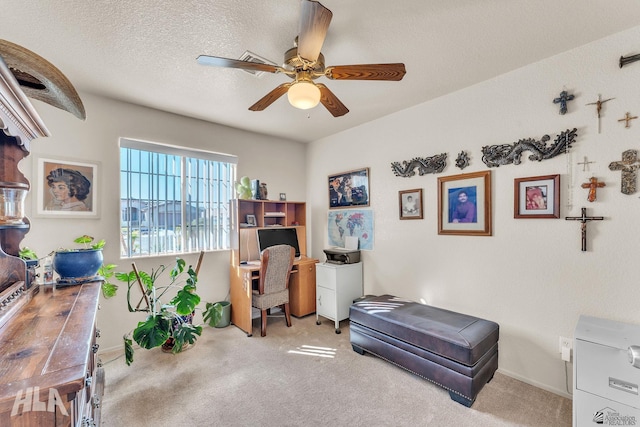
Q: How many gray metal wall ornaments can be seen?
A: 3